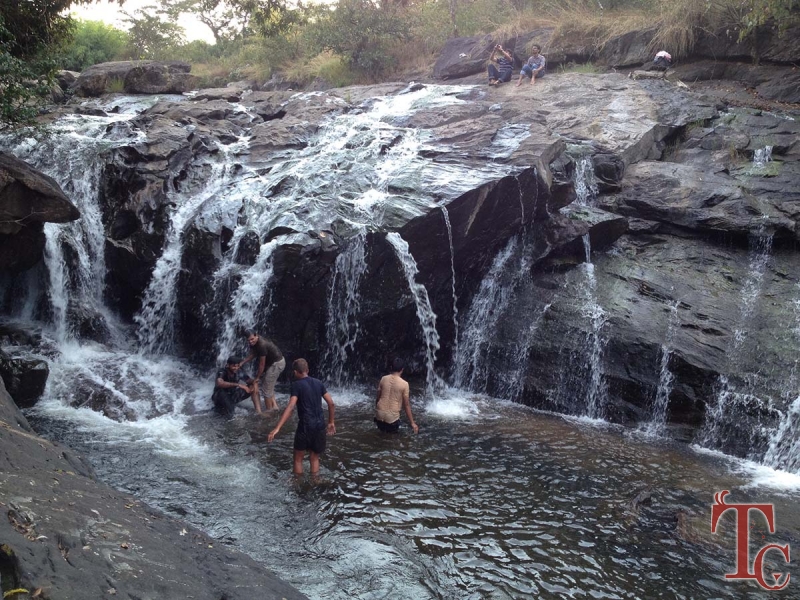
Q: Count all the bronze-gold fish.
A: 0